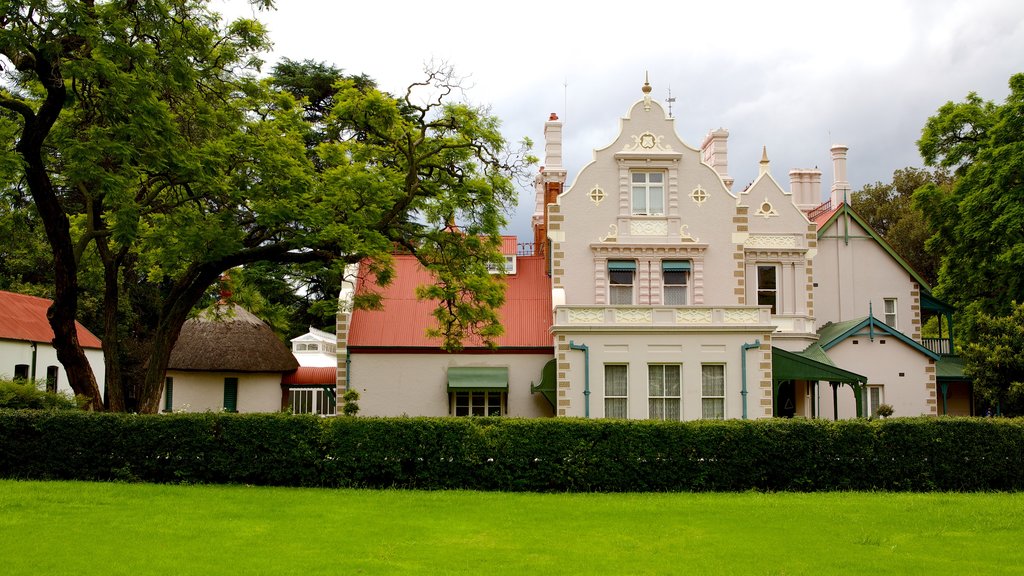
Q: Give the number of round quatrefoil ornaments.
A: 2